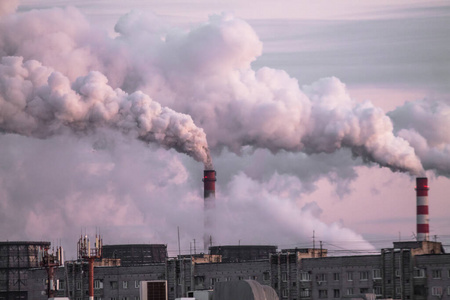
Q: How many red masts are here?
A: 2